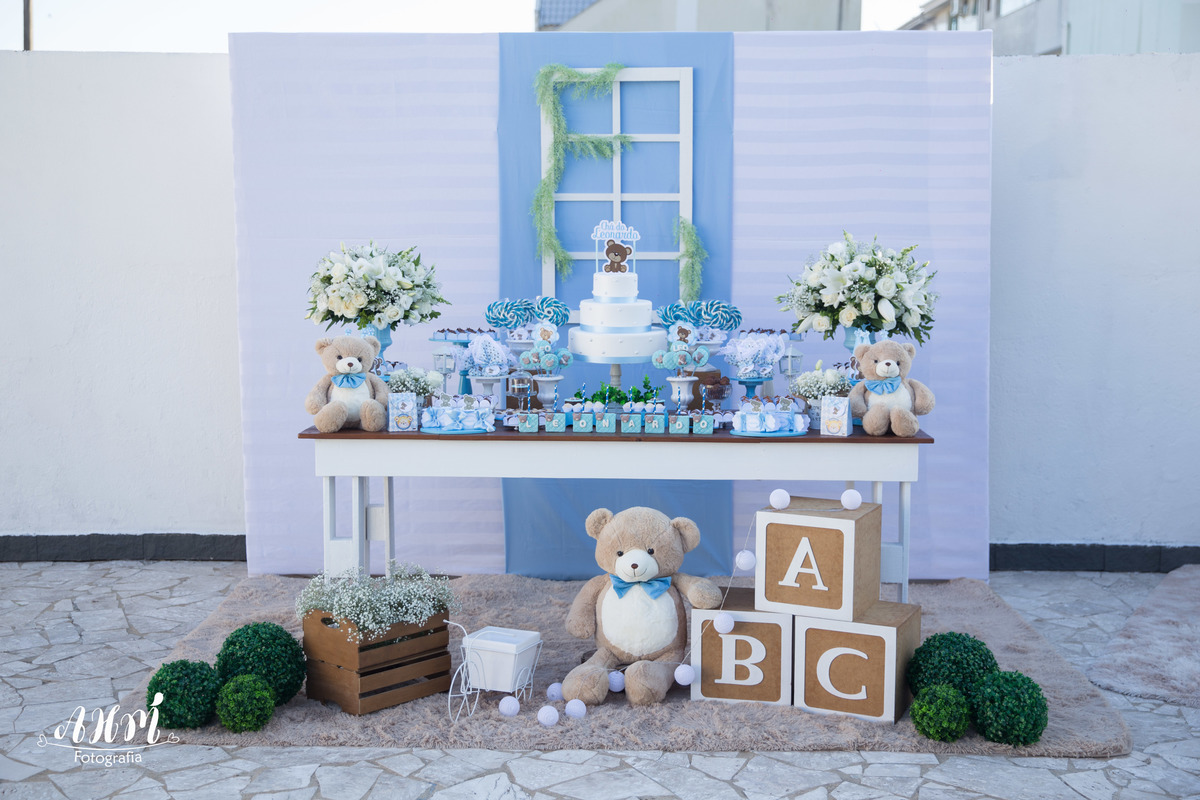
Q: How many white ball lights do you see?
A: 10